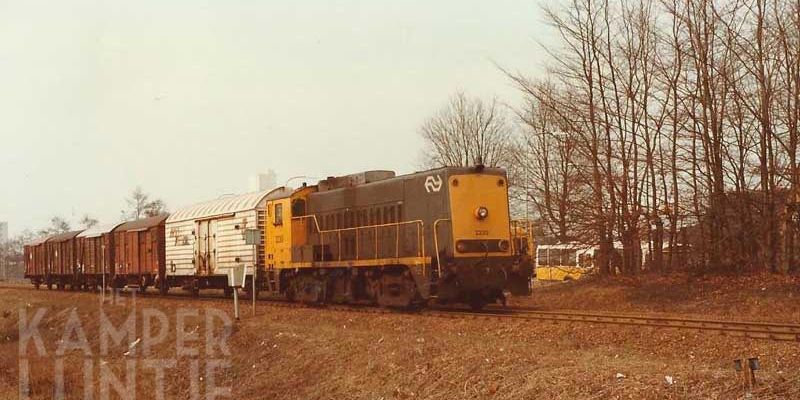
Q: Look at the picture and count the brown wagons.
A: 4